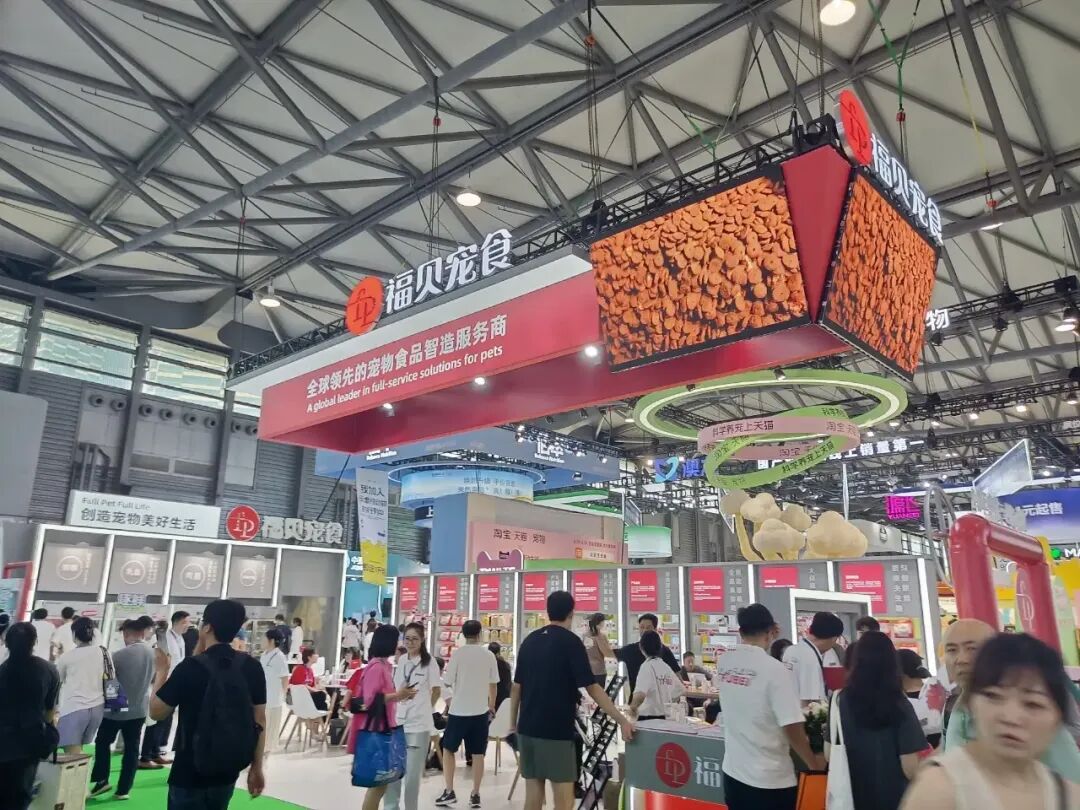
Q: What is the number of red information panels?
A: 9